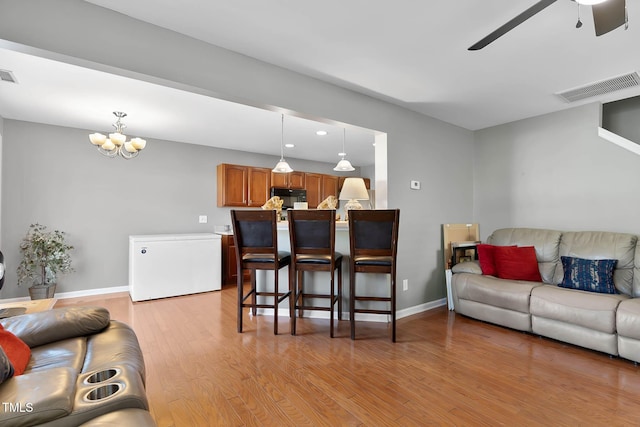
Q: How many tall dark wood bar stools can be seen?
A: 3